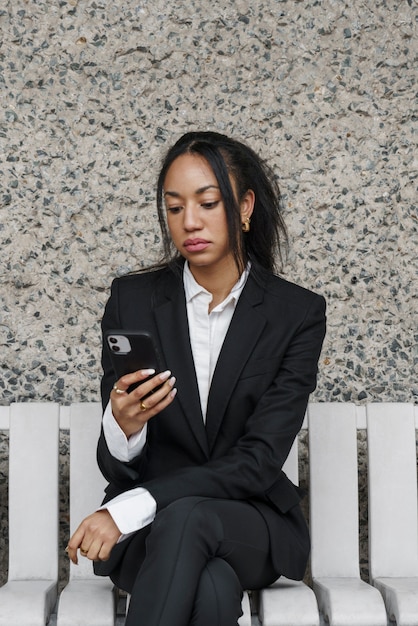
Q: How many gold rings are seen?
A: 3